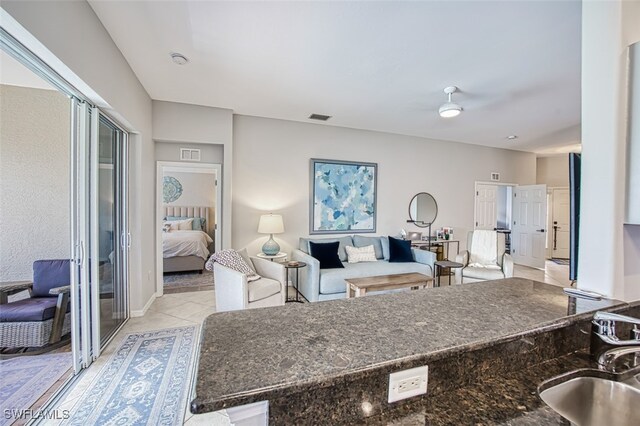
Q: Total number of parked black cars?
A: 0